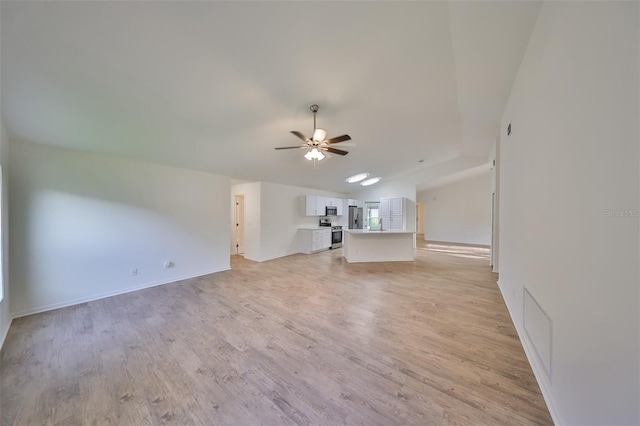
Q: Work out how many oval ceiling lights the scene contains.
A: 2